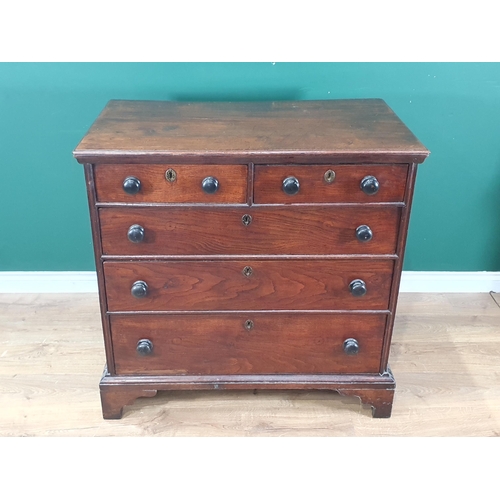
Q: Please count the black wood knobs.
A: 10